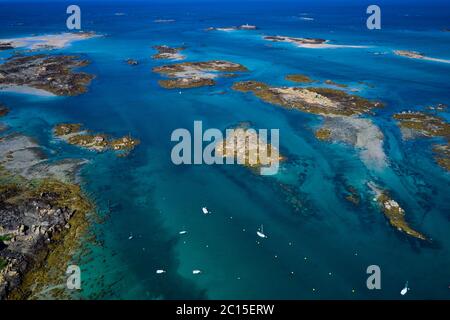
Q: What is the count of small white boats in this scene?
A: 7